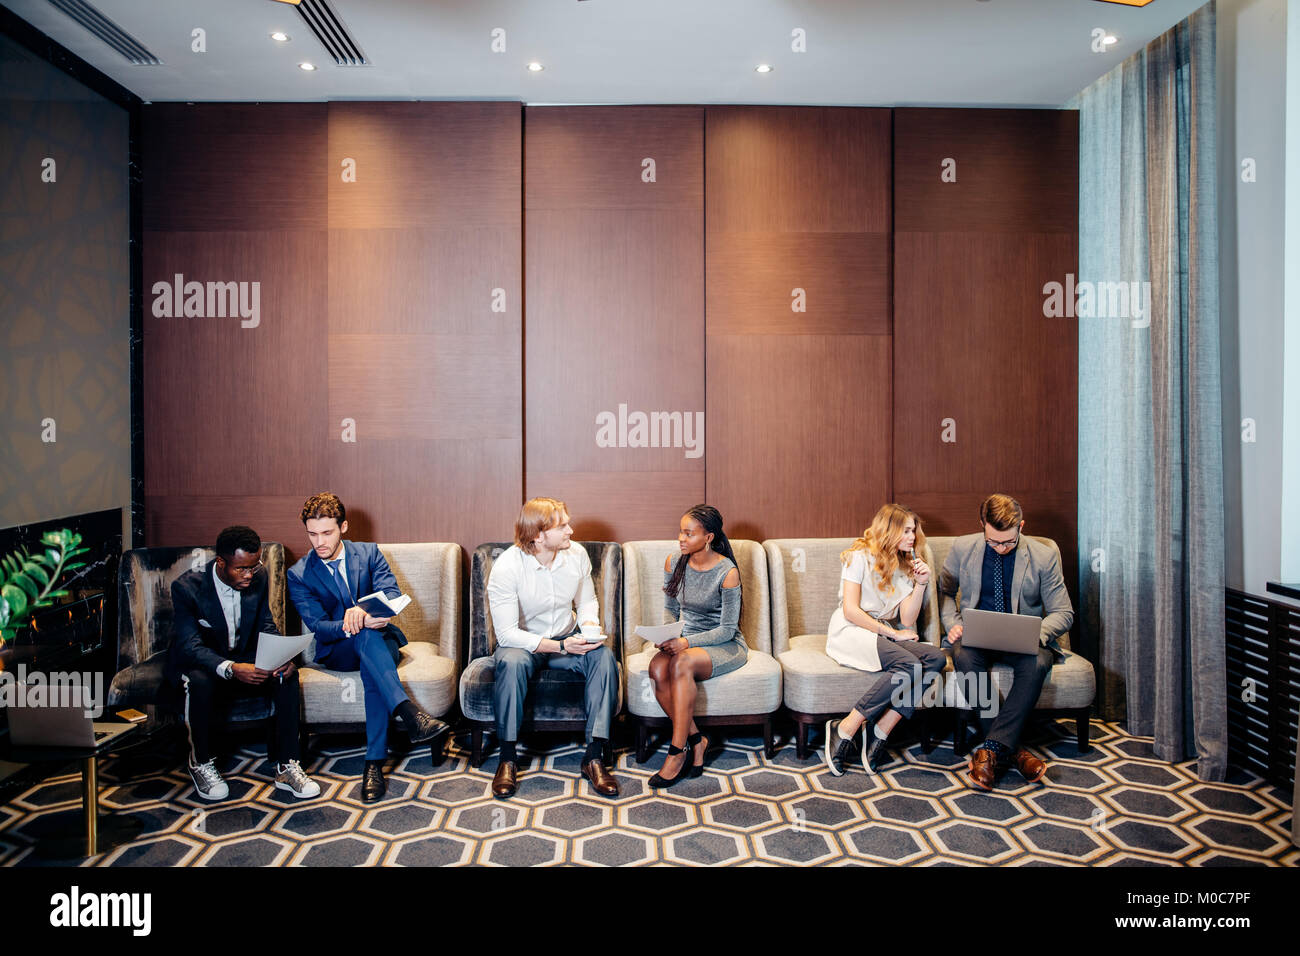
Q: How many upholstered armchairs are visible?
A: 6